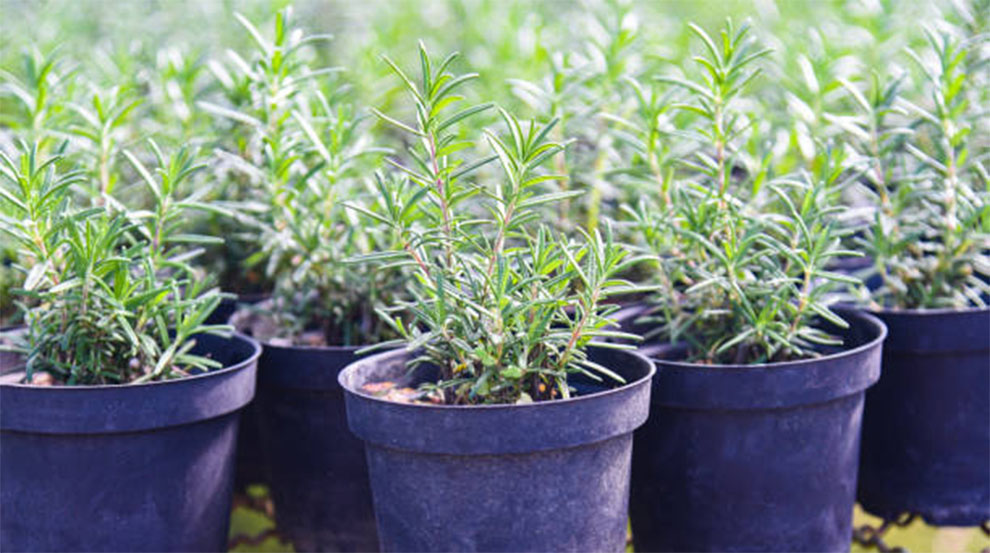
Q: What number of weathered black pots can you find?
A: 5